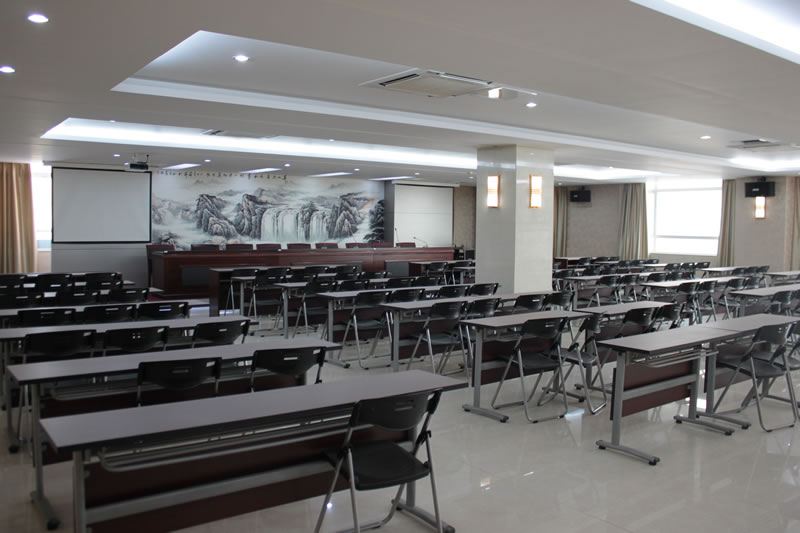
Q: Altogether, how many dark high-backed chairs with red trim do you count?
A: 9